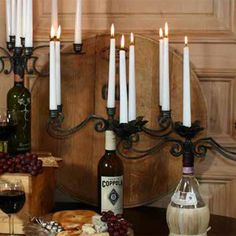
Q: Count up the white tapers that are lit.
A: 8